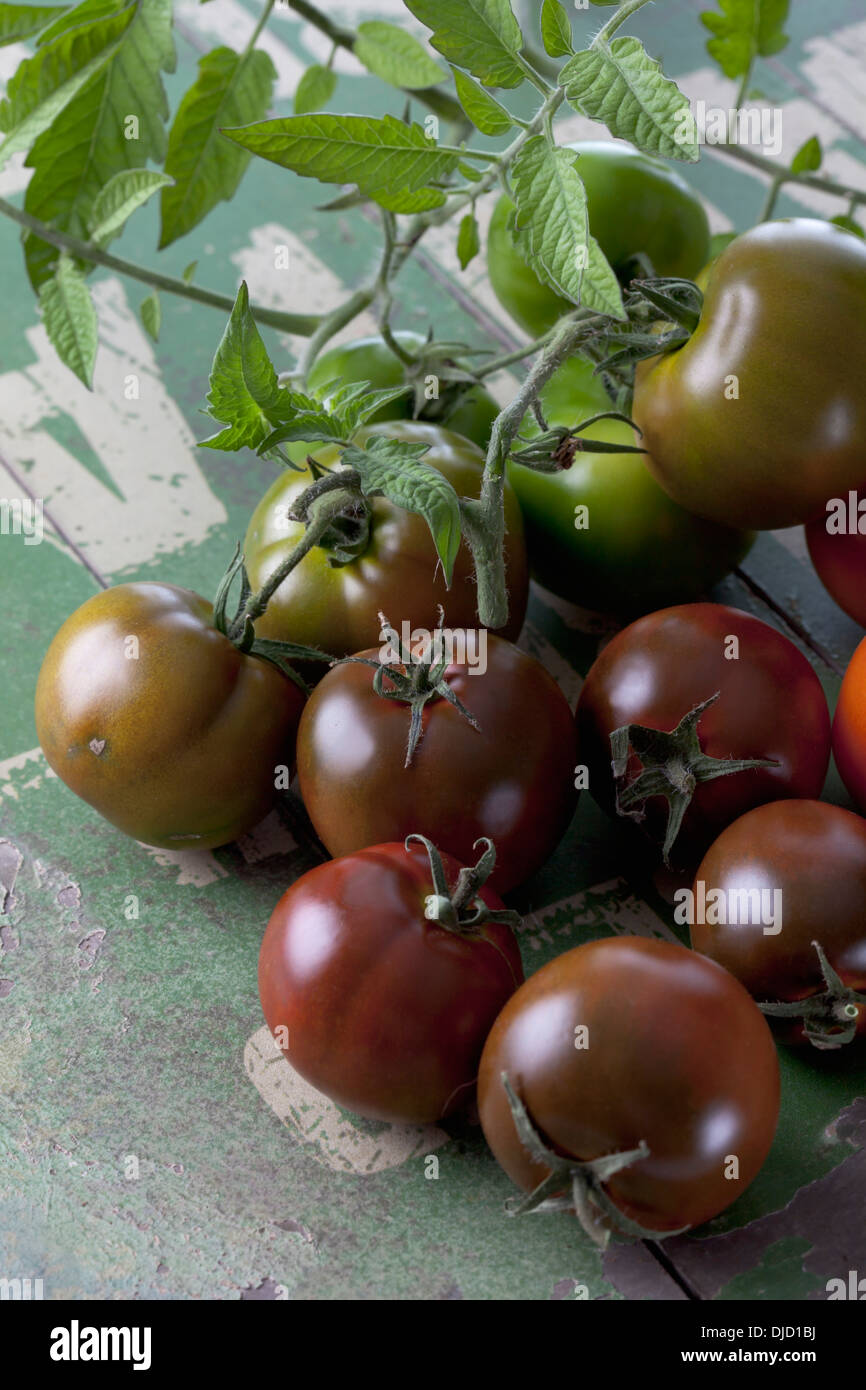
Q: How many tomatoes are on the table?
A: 13